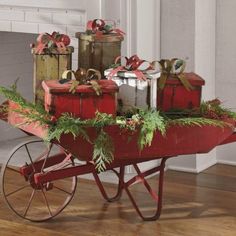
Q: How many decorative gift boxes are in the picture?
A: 5